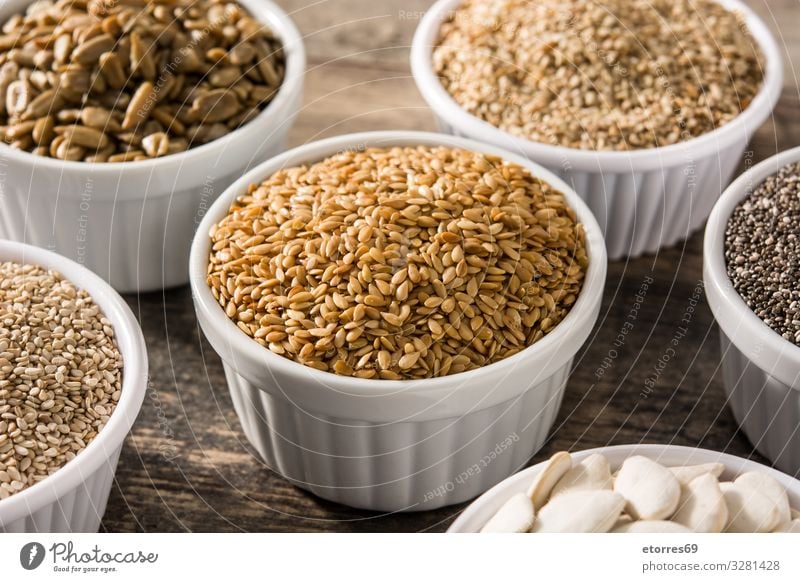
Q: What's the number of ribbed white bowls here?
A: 6